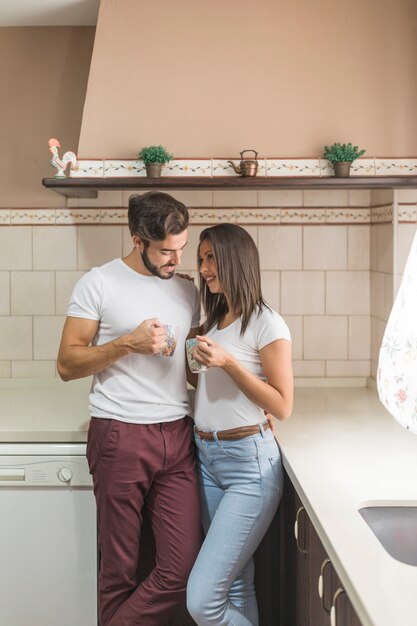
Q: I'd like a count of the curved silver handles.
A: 3